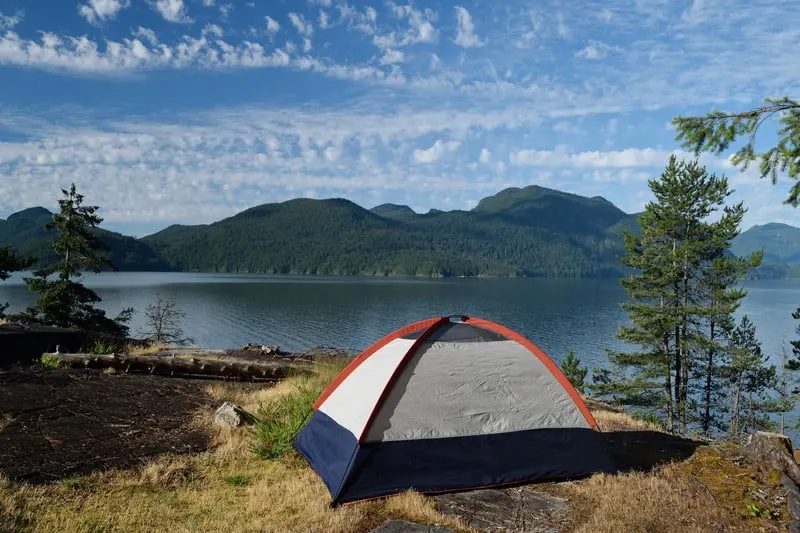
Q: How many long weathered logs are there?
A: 1